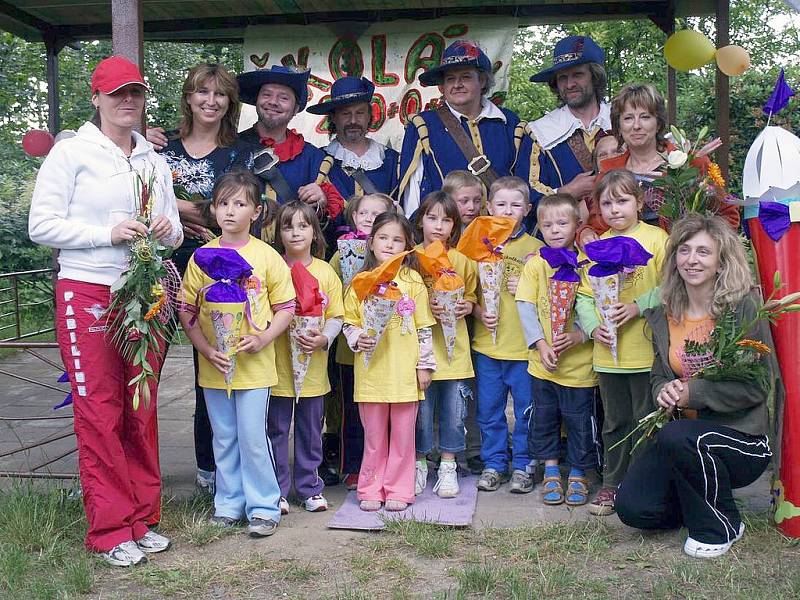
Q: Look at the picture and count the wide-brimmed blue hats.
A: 4